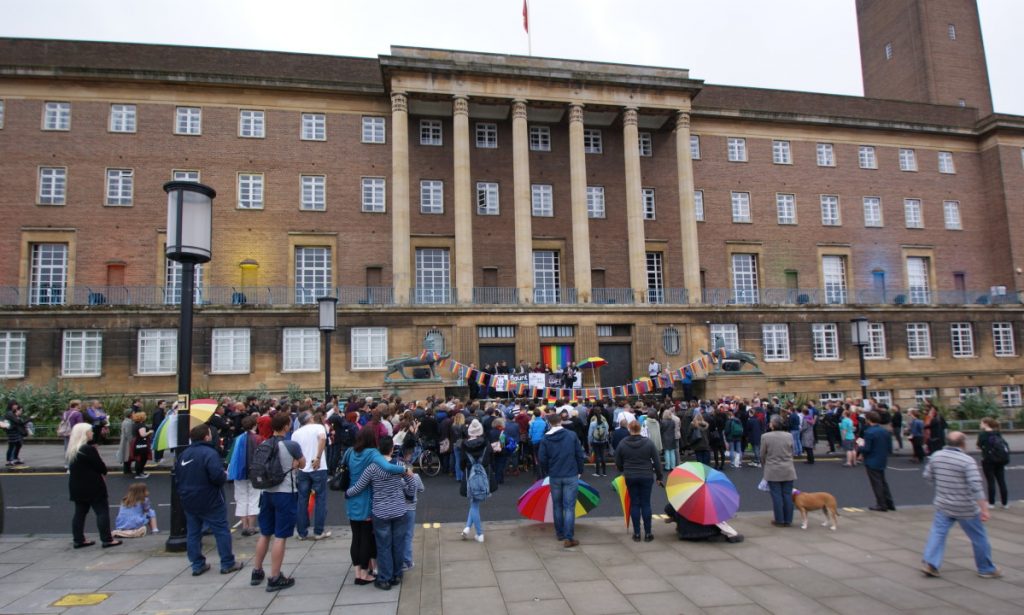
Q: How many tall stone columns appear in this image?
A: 6